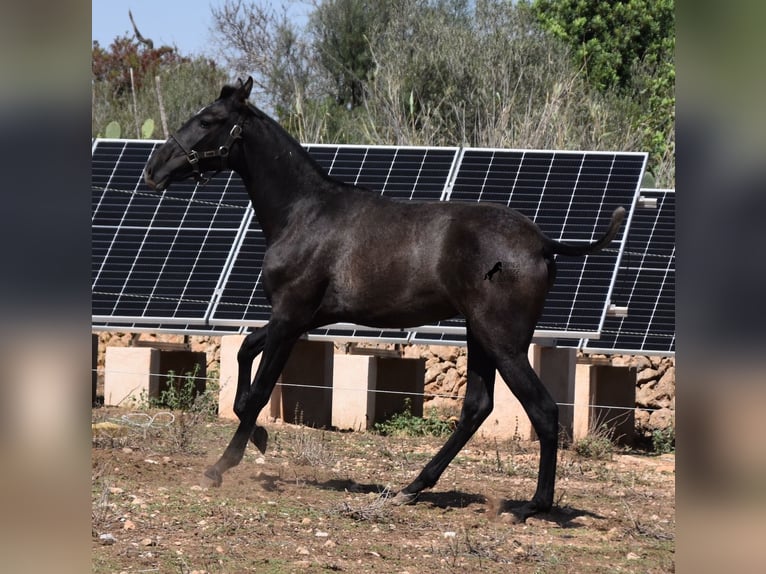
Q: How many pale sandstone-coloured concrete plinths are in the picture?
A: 5